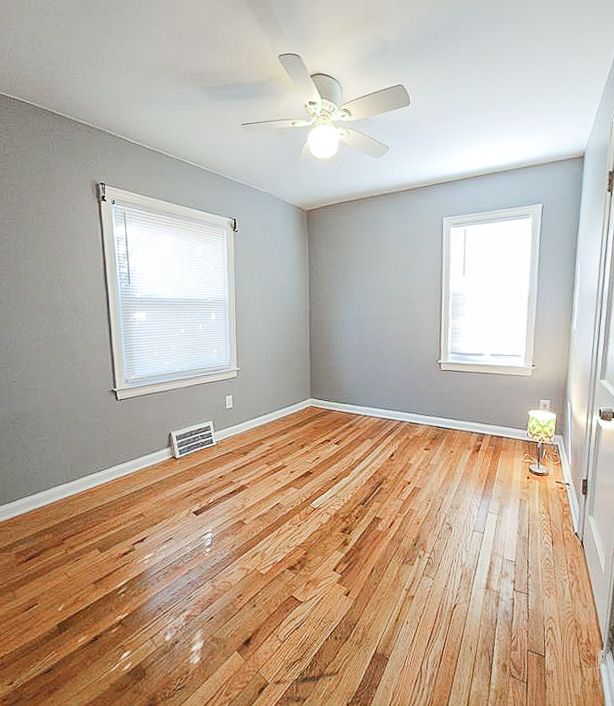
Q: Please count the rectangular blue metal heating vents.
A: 0